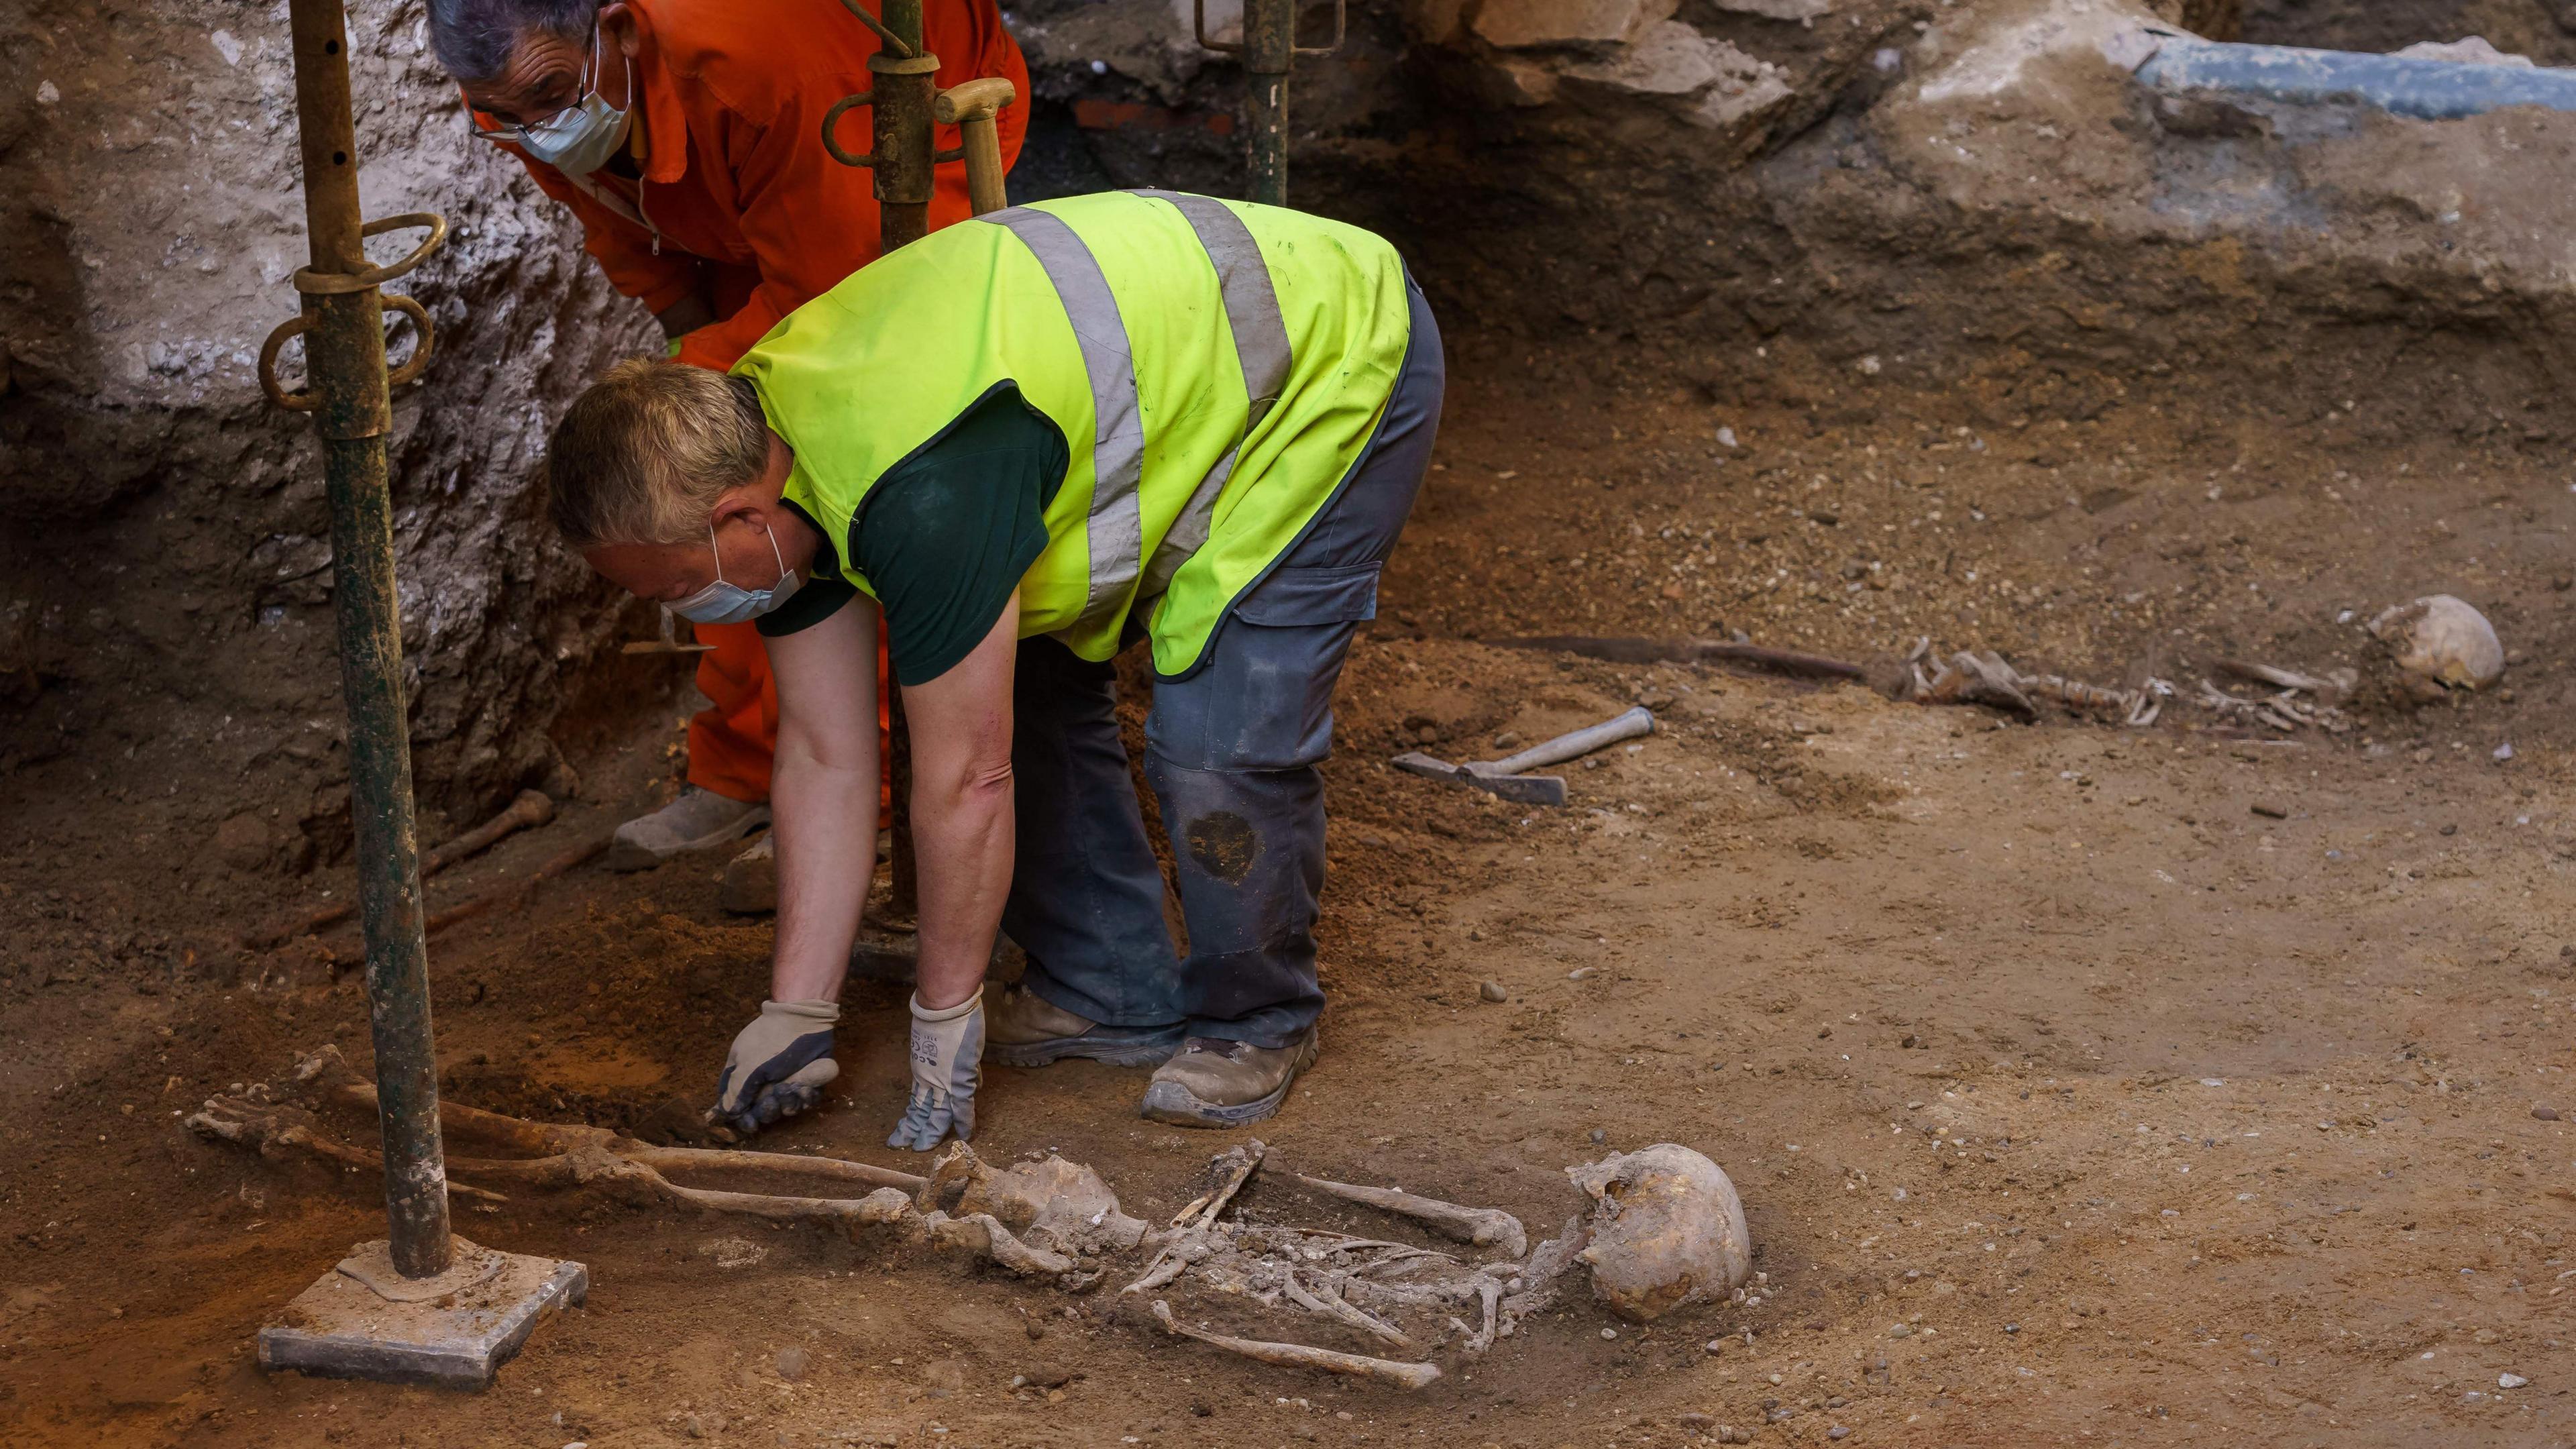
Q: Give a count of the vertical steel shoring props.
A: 3